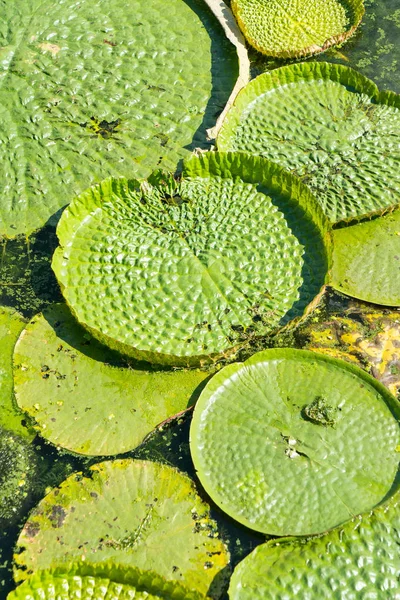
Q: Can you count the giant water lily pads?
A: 11